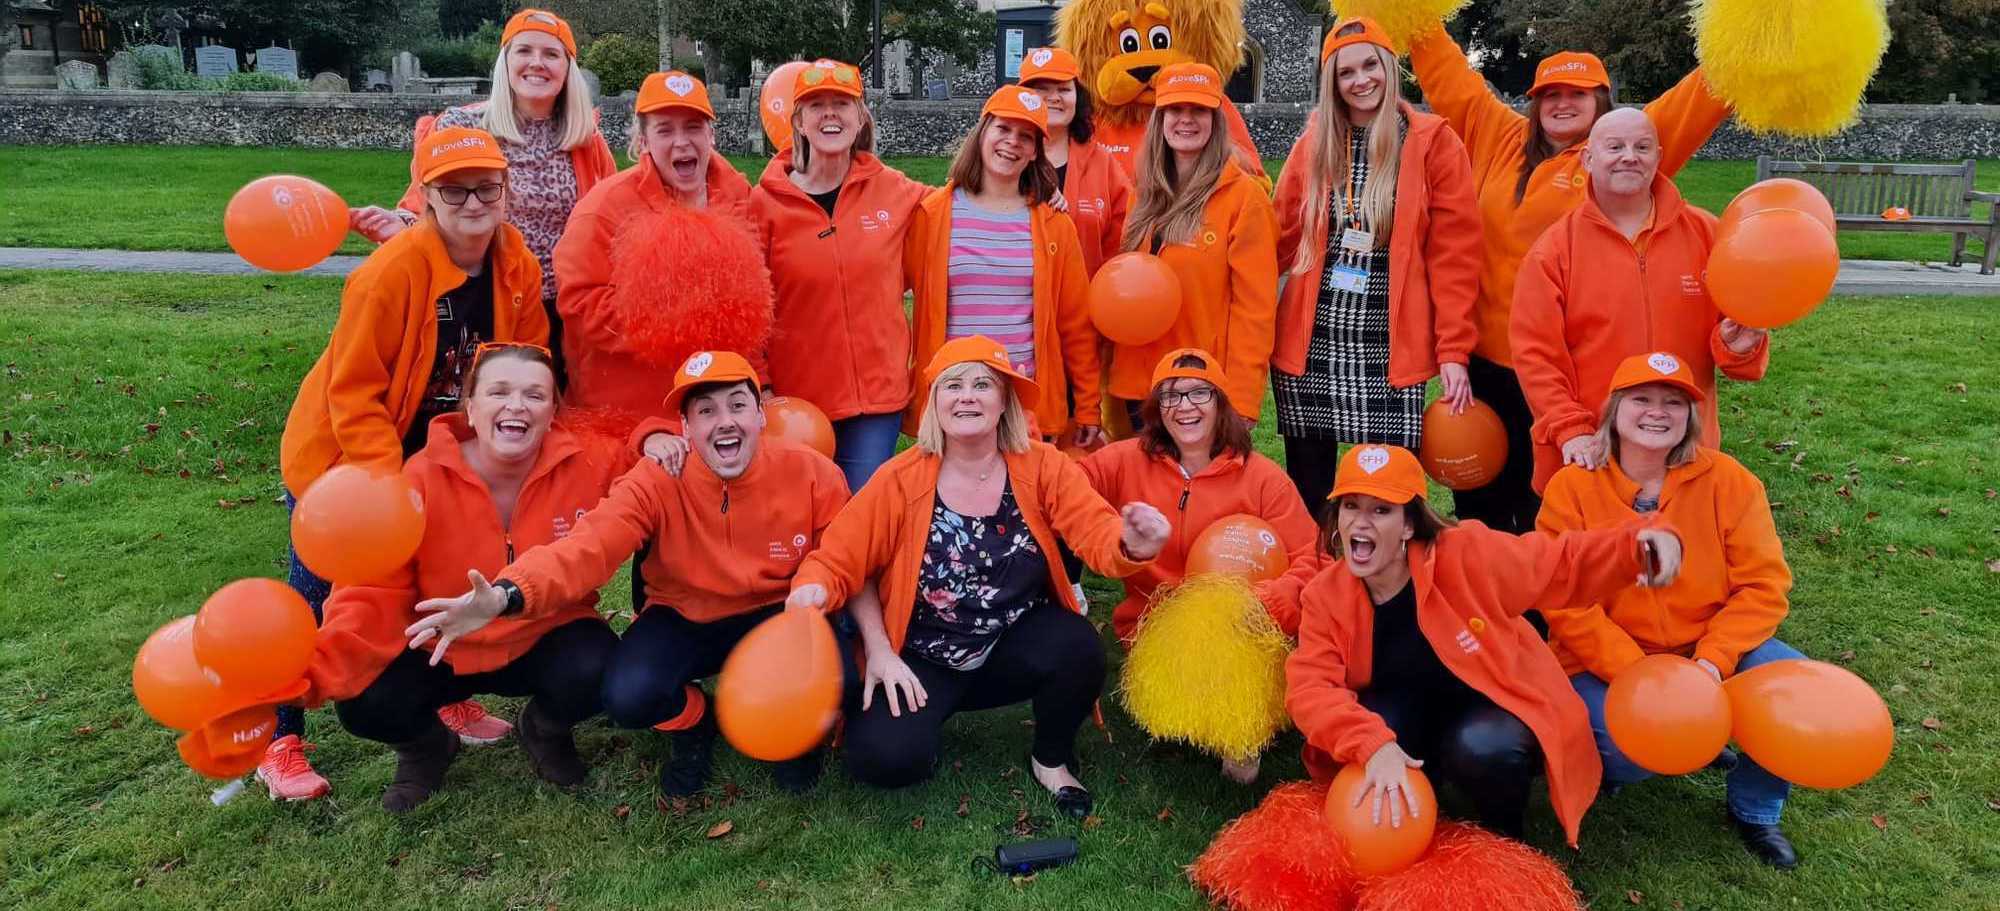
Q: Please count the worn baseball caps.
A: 14